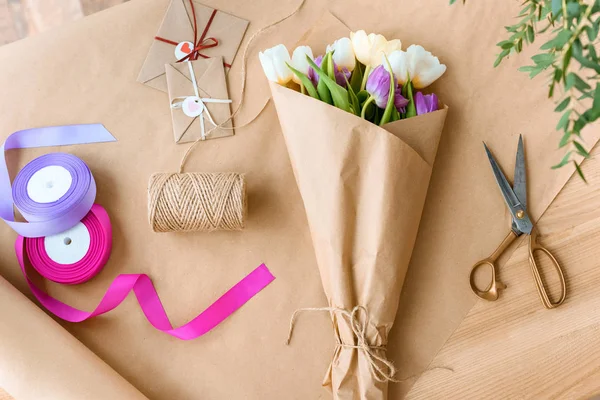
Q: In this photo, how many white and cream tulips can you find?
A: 6